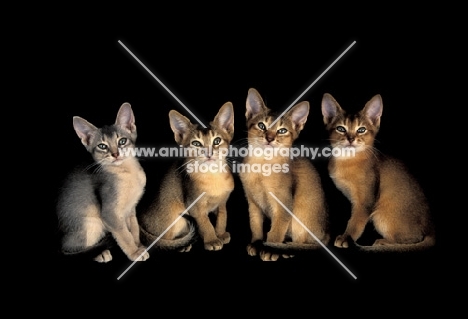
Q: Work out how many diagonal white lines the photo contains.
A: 4